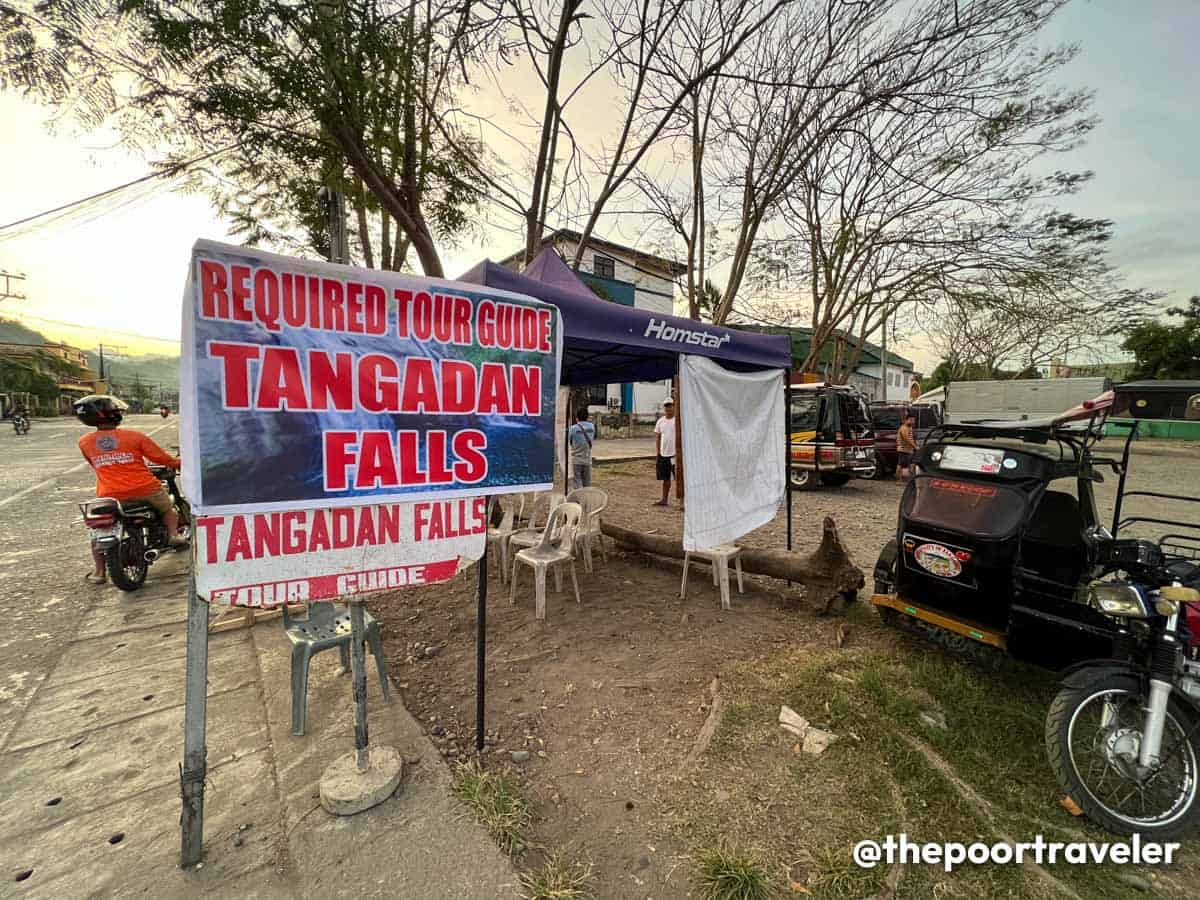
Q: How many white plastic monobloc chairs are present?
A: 5